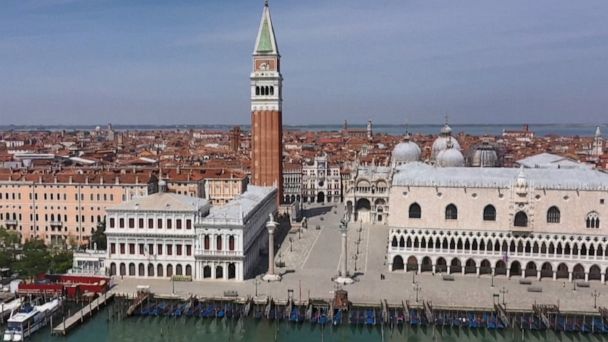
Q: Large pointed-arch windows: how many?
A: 6